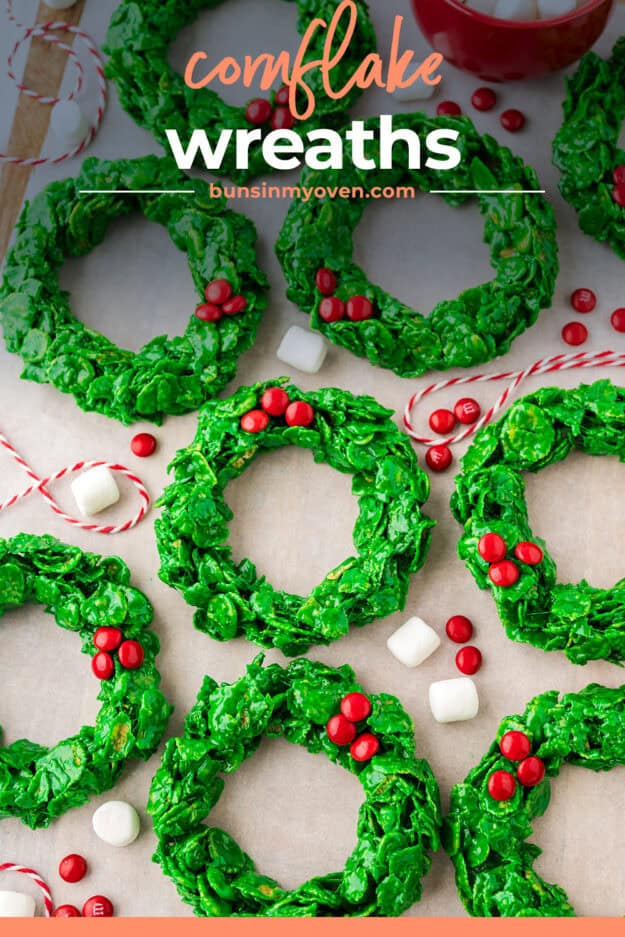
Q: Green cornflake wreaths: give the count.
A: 9